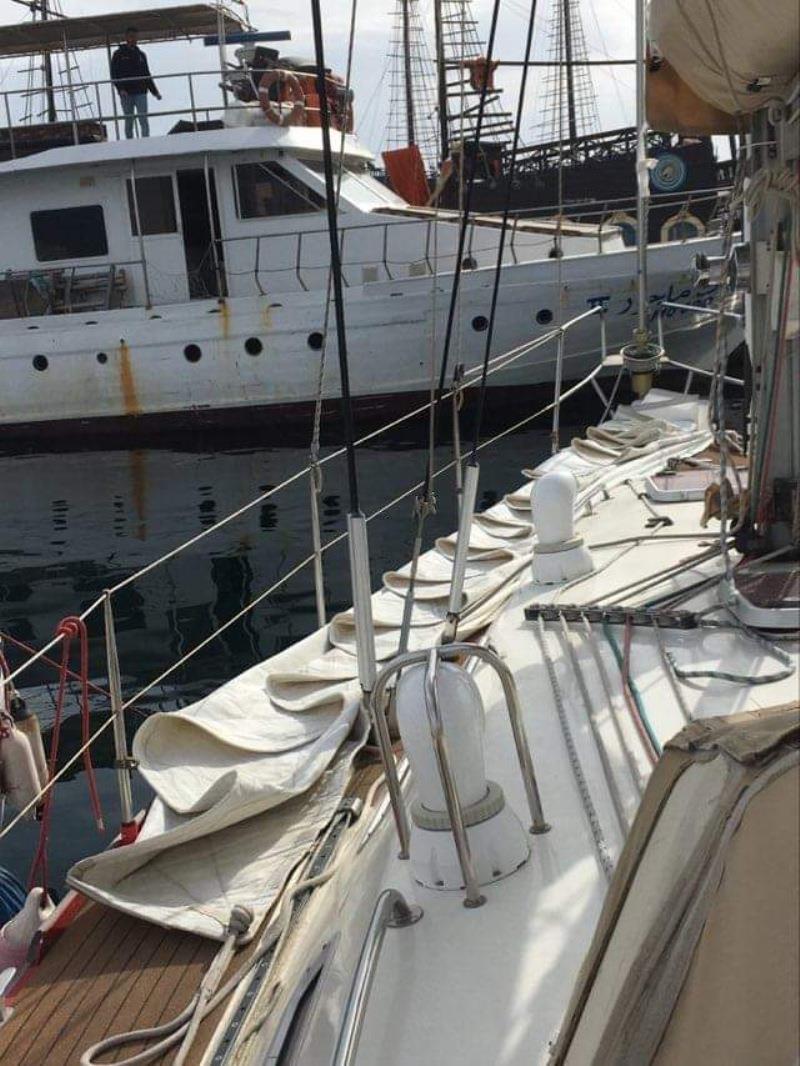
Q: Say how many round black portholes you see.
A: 7